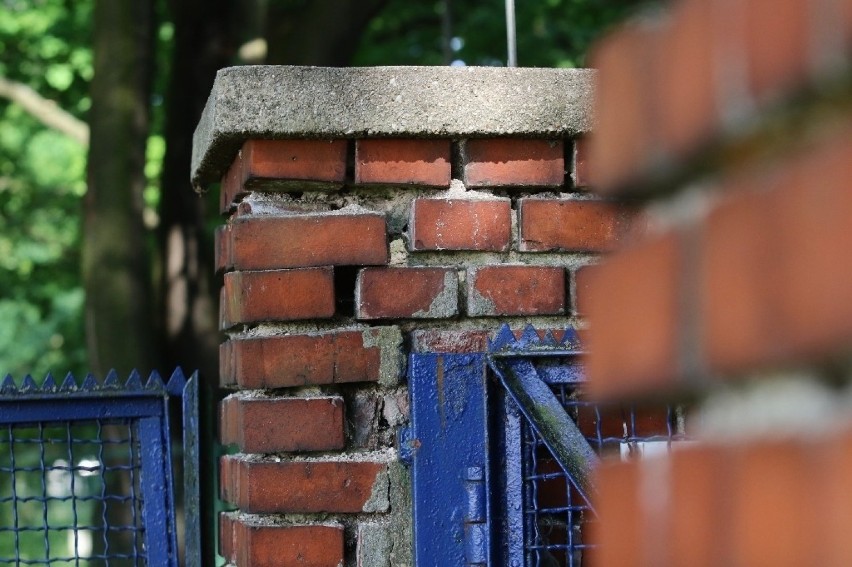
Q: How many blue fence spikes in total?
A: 13